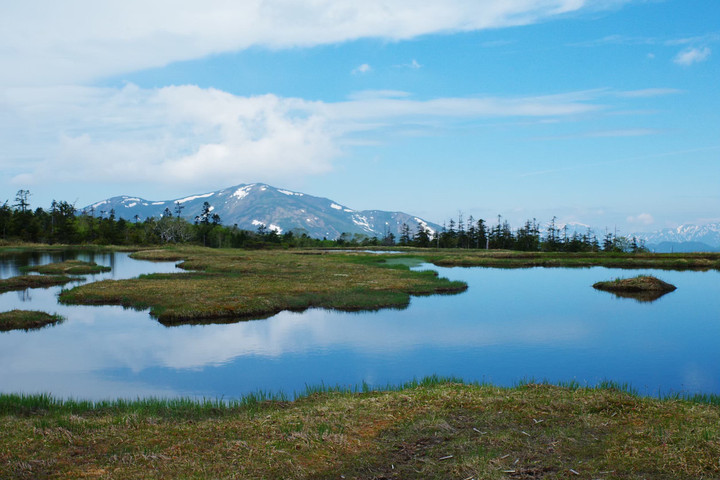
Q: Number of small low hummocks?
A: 4